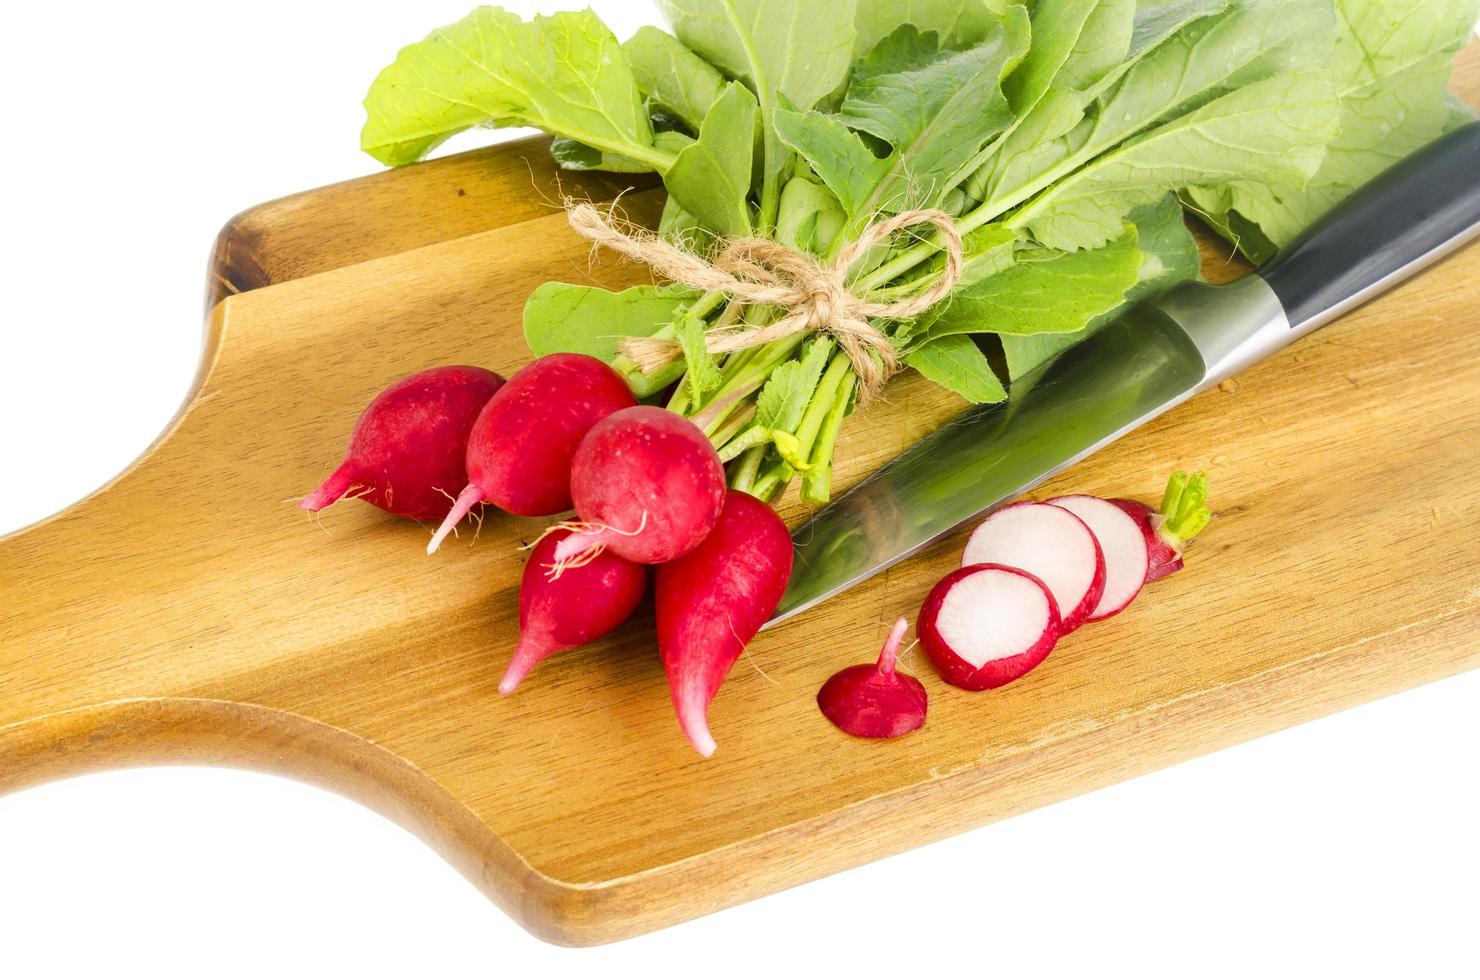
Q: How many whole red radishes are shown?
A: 5